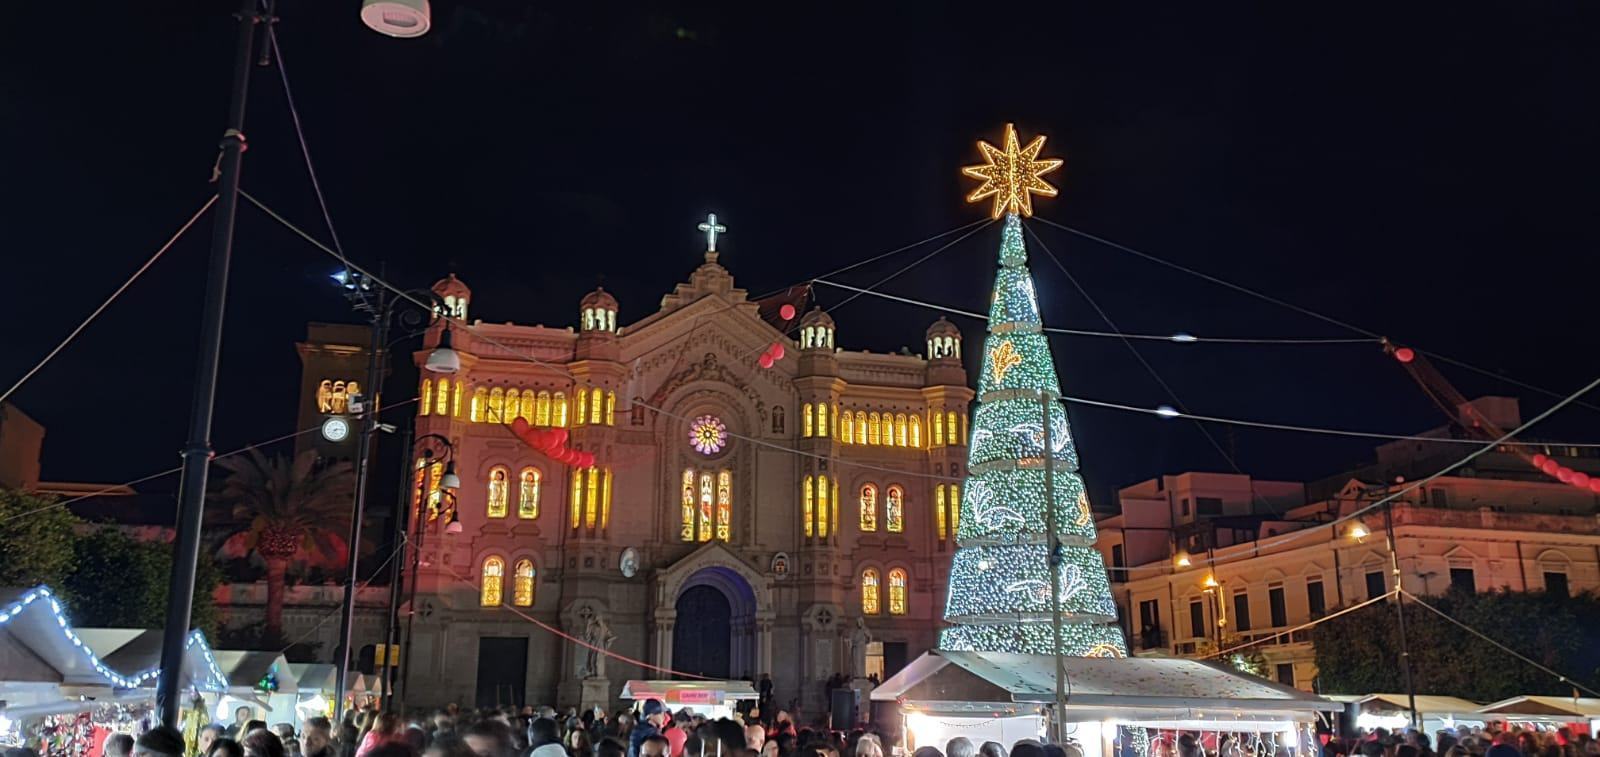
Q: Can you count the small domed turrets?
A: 4